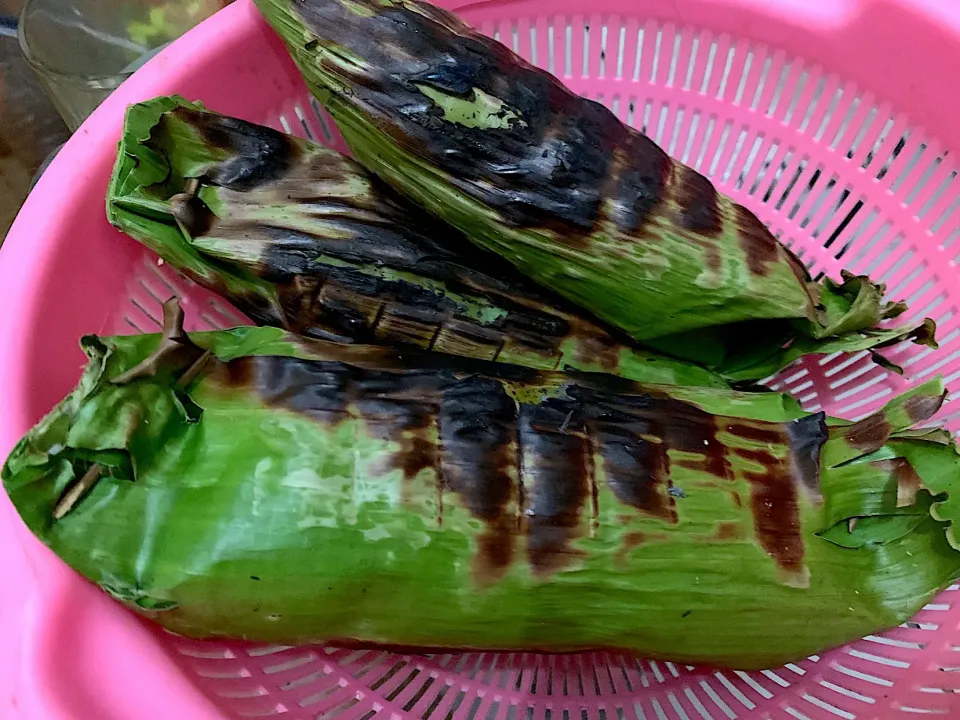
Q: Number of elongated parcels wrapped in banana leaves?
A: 3